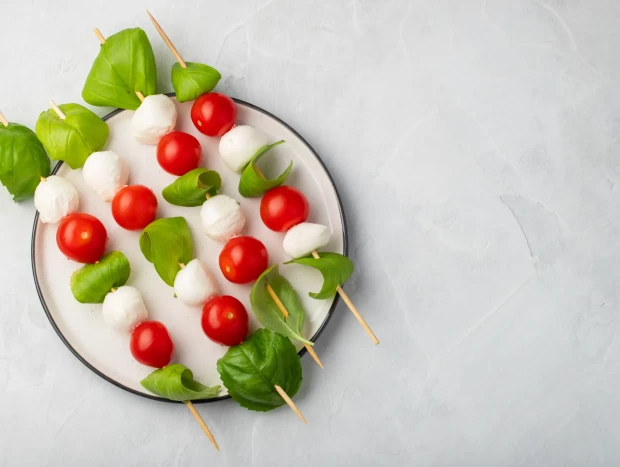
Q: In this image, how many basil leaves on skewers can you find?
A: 12